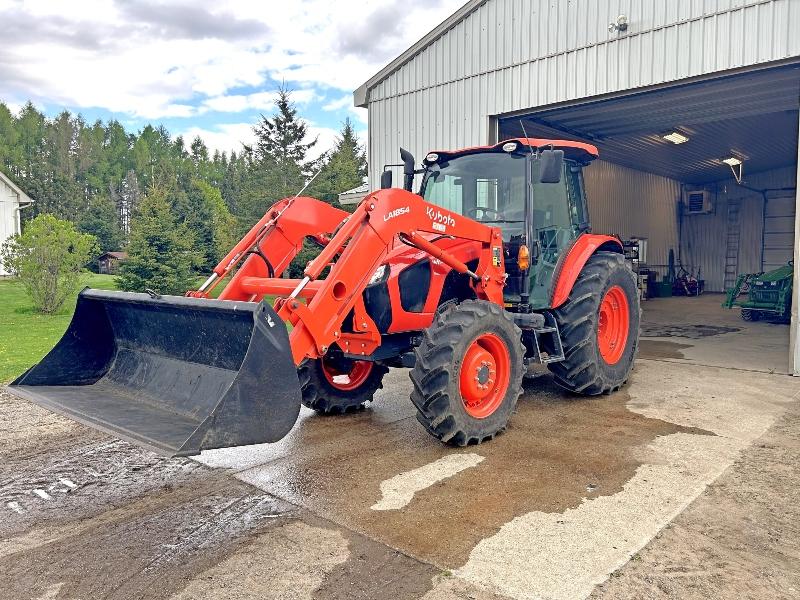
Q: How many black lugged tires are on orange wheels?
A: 3